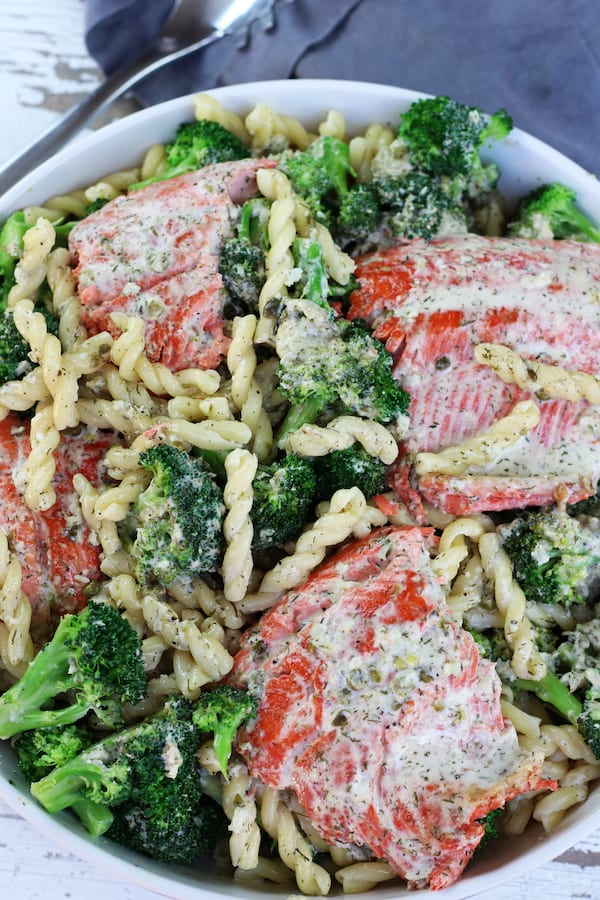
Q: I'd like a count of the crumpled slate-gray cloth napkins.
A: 1